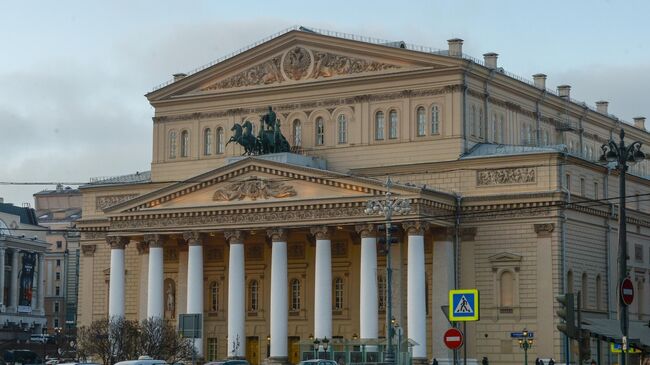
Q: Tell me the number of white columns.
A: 8